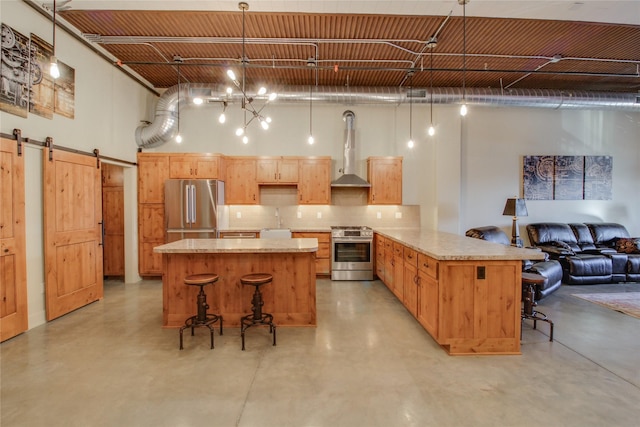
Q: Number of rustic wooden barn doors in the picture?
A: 2